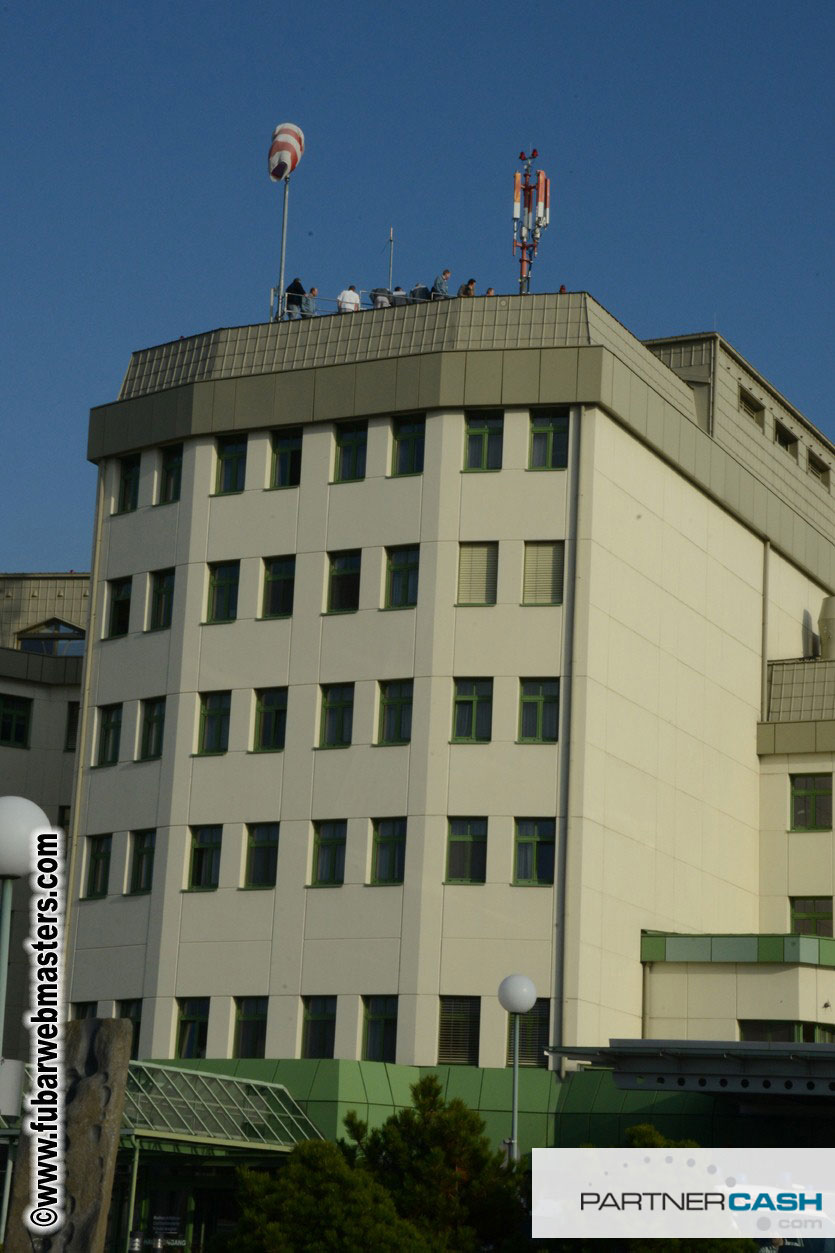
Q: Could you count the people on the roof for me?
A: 9